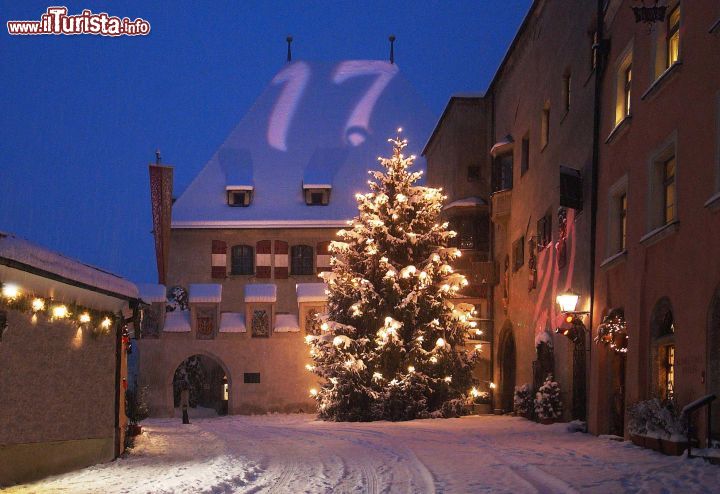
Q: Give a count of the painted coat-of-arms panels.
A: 4